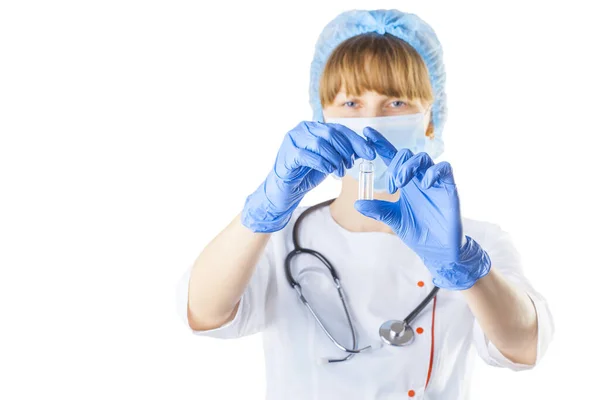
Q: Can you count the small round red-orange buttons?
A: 3